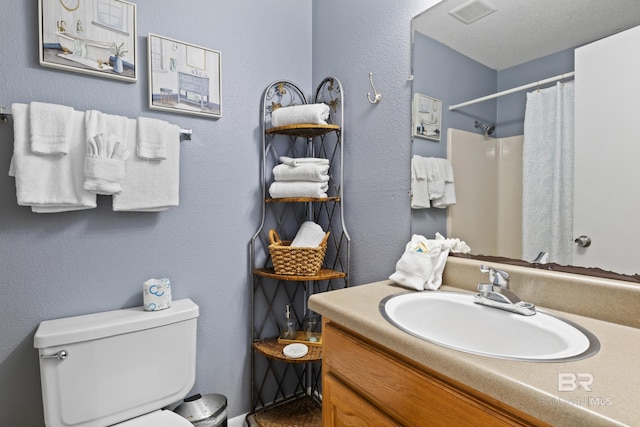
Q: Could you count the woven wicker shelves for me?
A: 5